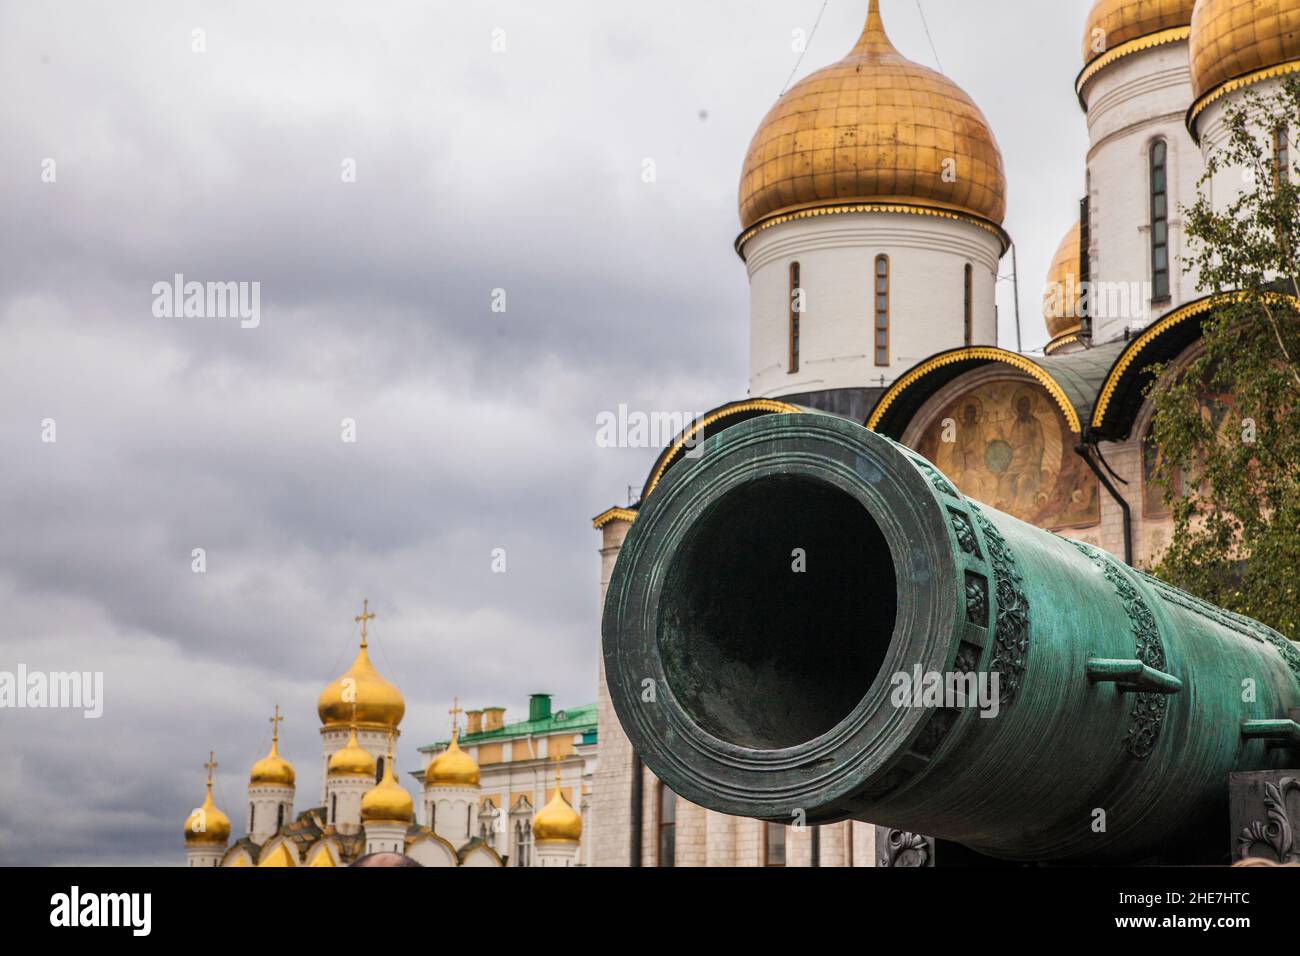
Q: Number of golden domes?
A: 11